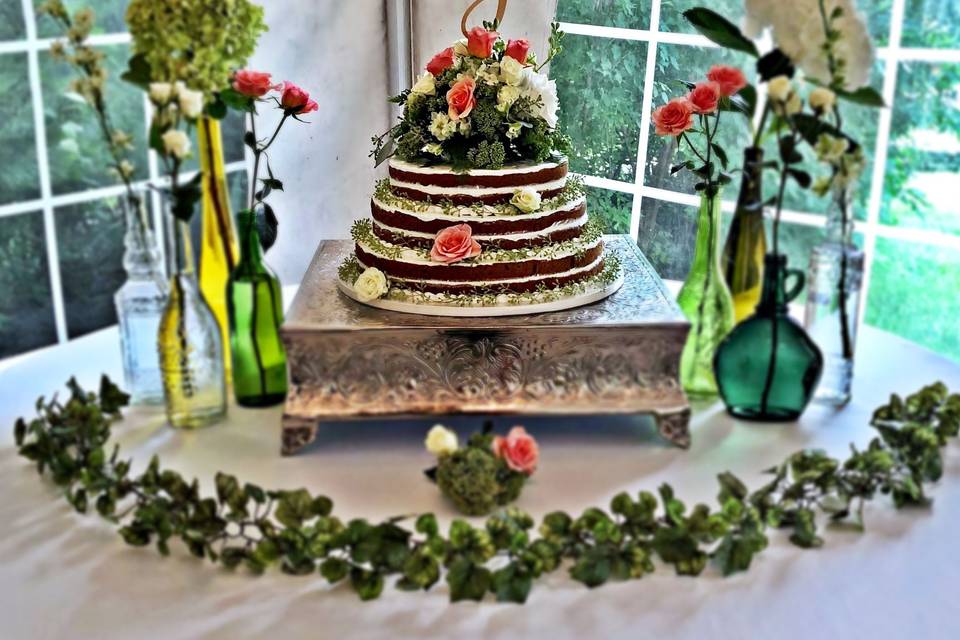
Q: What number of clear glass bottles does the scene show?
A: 3